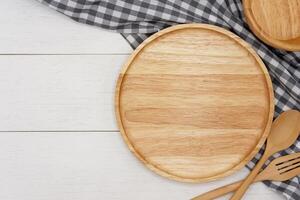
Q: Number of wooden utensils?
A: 2